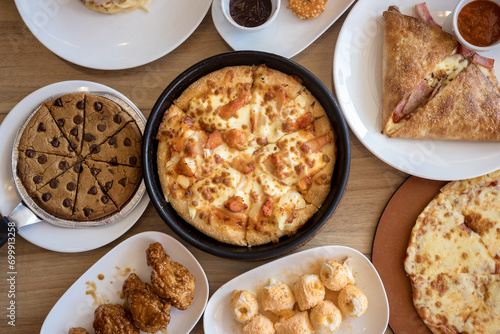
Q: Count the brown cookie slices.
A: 8